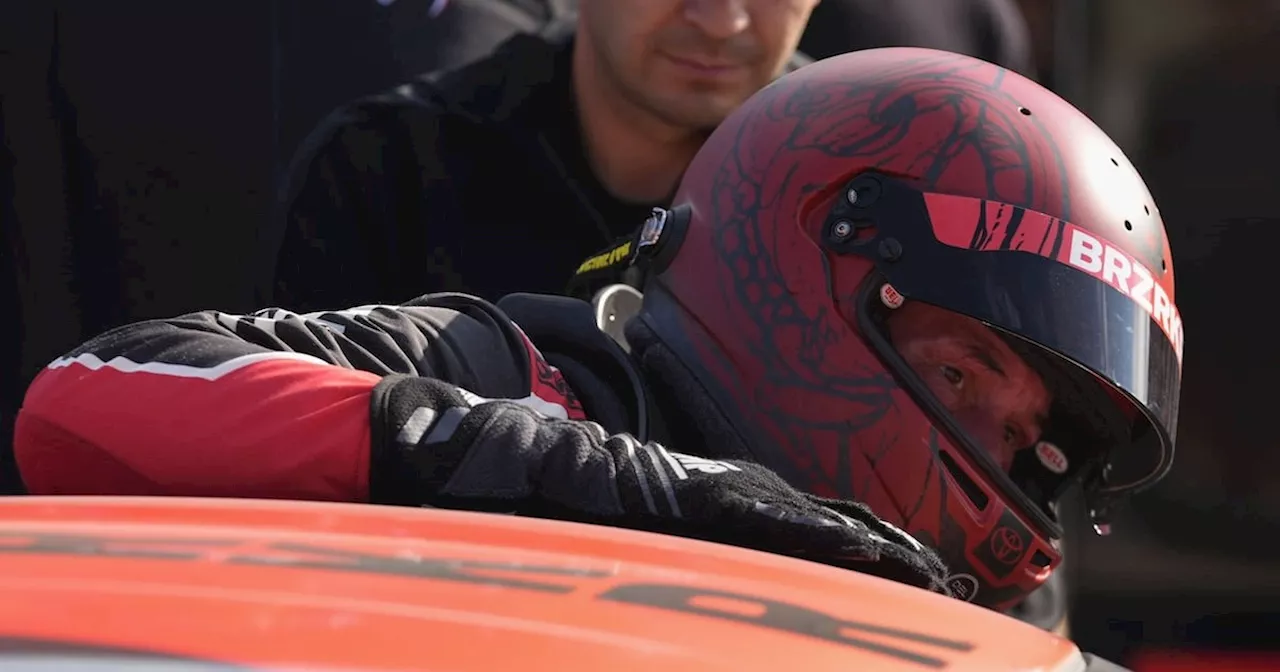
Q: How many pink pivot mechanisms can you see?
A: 0